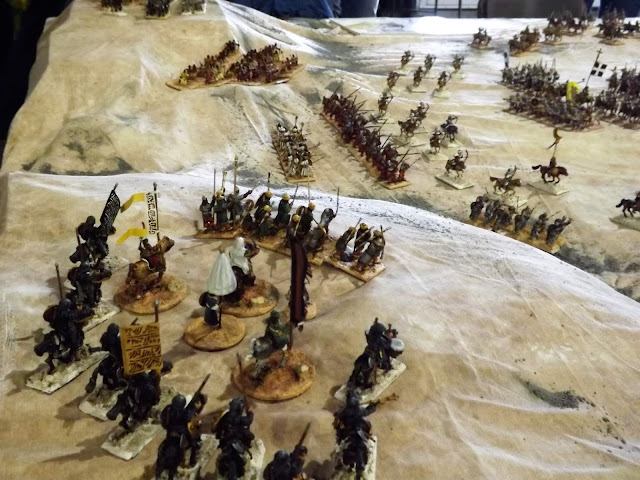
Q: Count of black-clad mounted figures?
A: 10